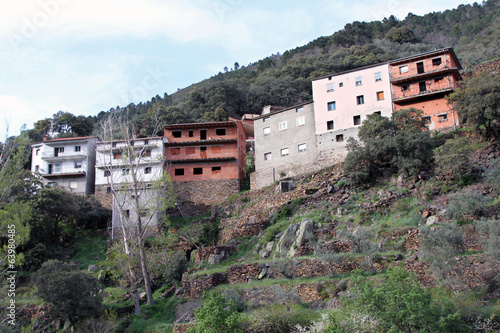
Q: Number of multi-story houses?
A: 6